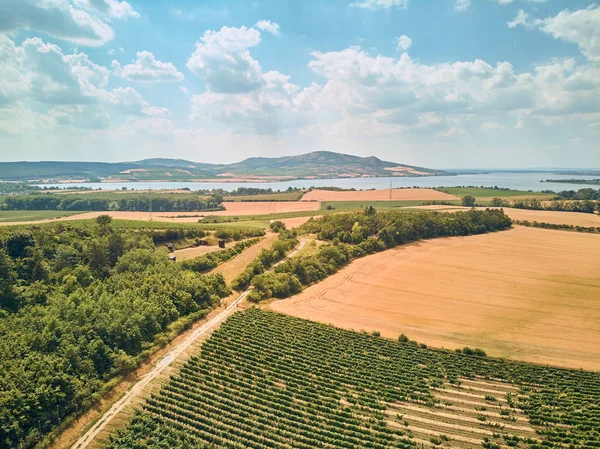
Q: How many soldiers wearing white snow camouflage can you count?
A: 0